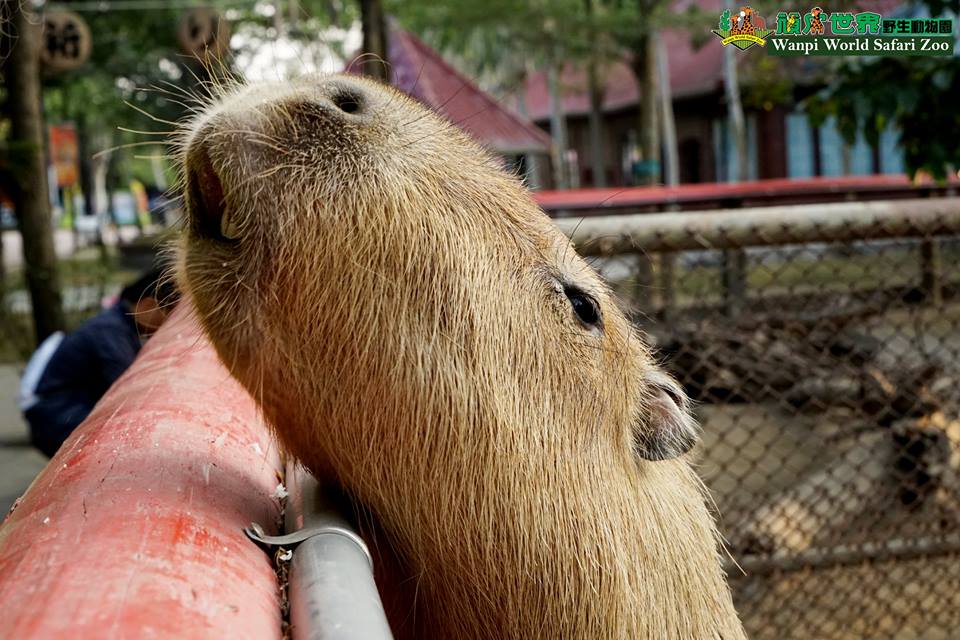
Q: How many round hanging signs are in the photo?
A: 2